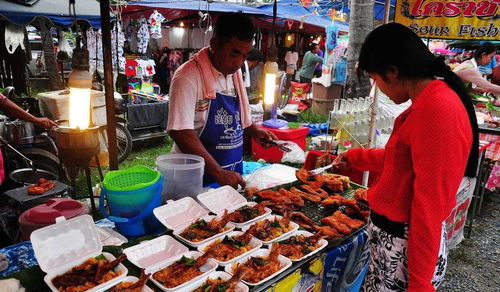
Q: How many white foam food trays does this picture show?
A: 10